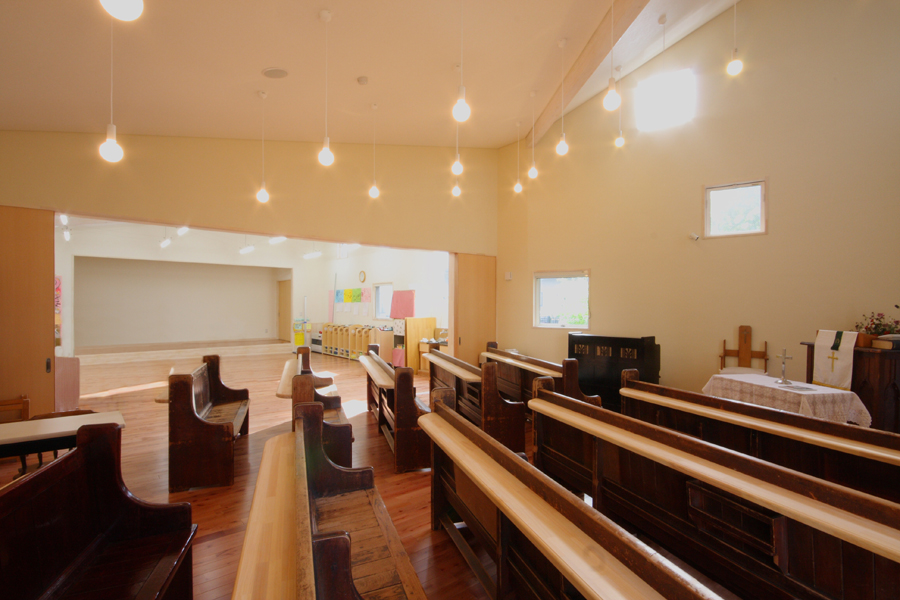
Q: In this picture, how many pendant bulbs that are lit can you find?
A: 14